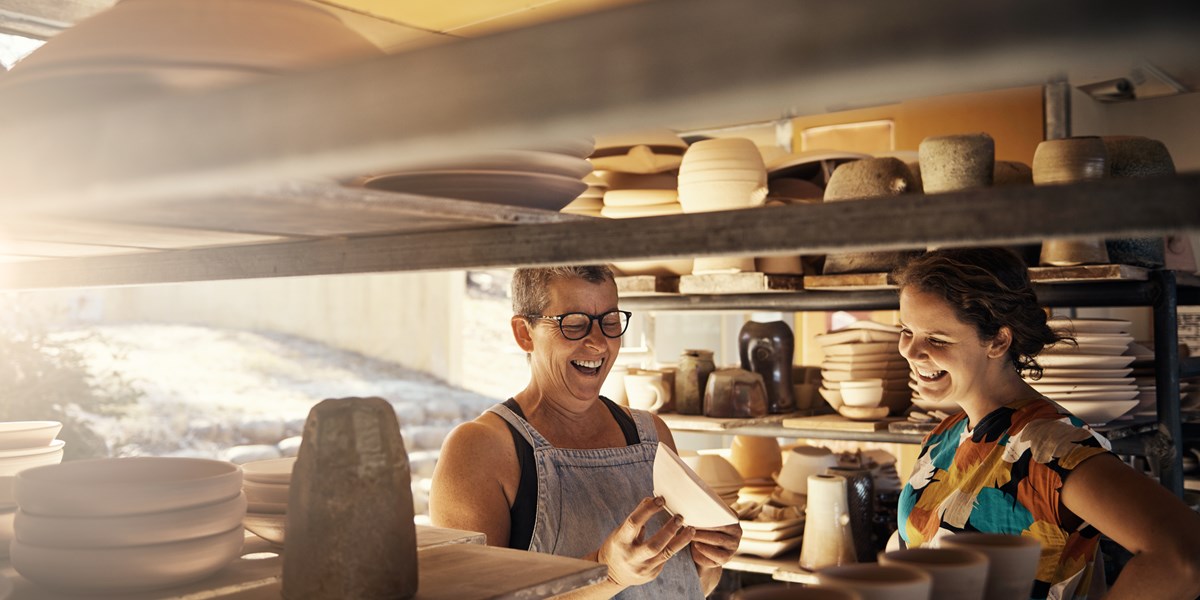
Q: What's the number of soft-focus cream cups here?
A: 4